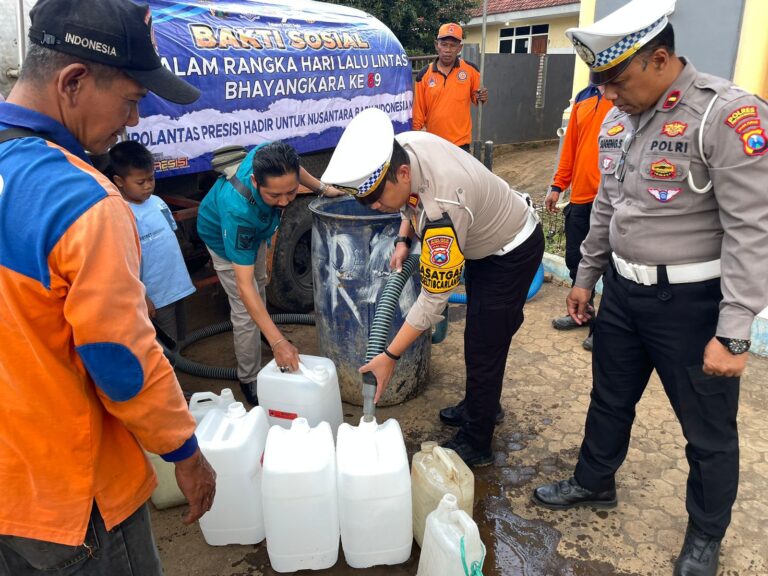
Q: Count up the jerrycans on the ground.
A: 8